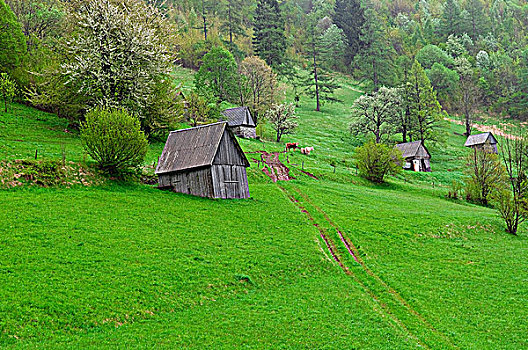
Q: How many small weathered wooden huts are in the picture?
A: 4